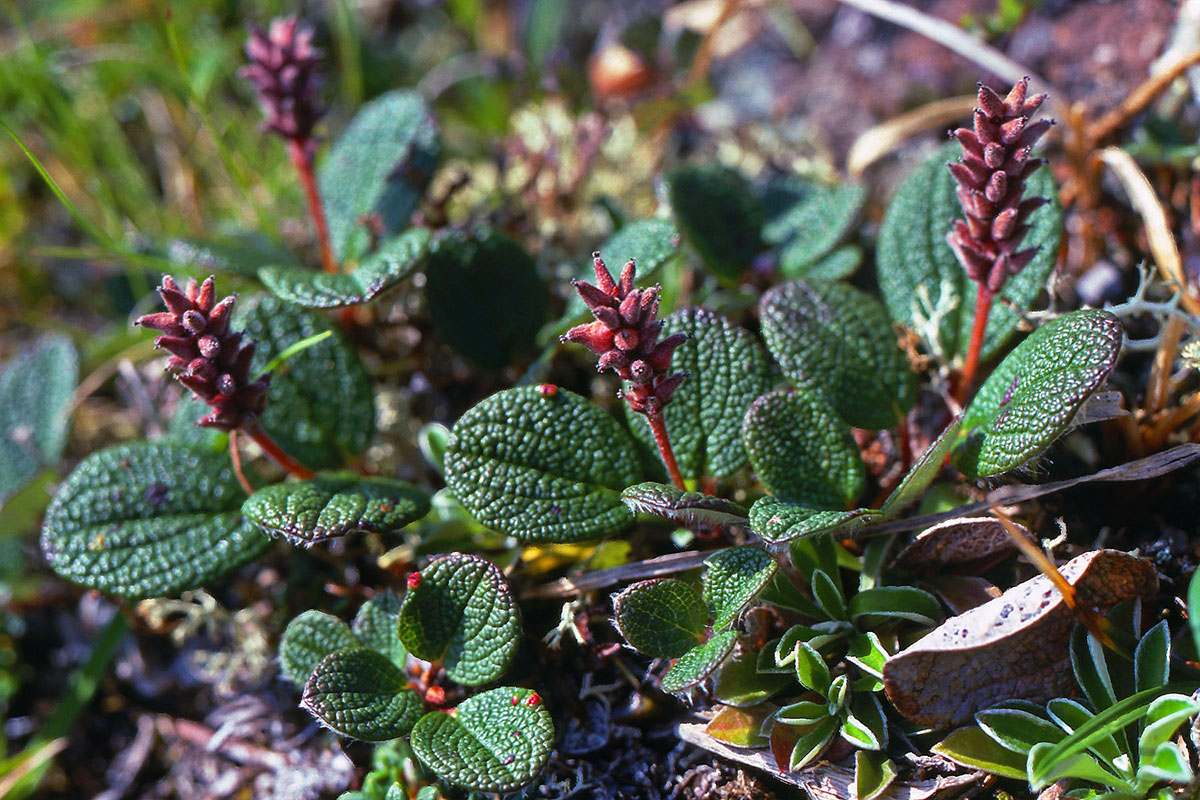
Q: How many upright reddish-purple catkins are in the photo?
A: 4